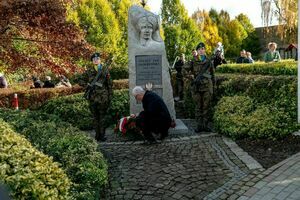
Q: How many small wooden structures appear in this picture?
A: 1